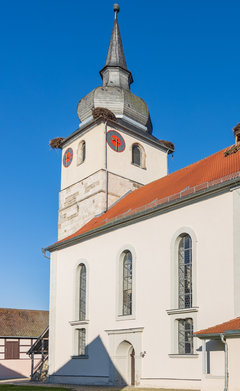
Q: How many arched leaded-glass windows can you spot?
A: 3